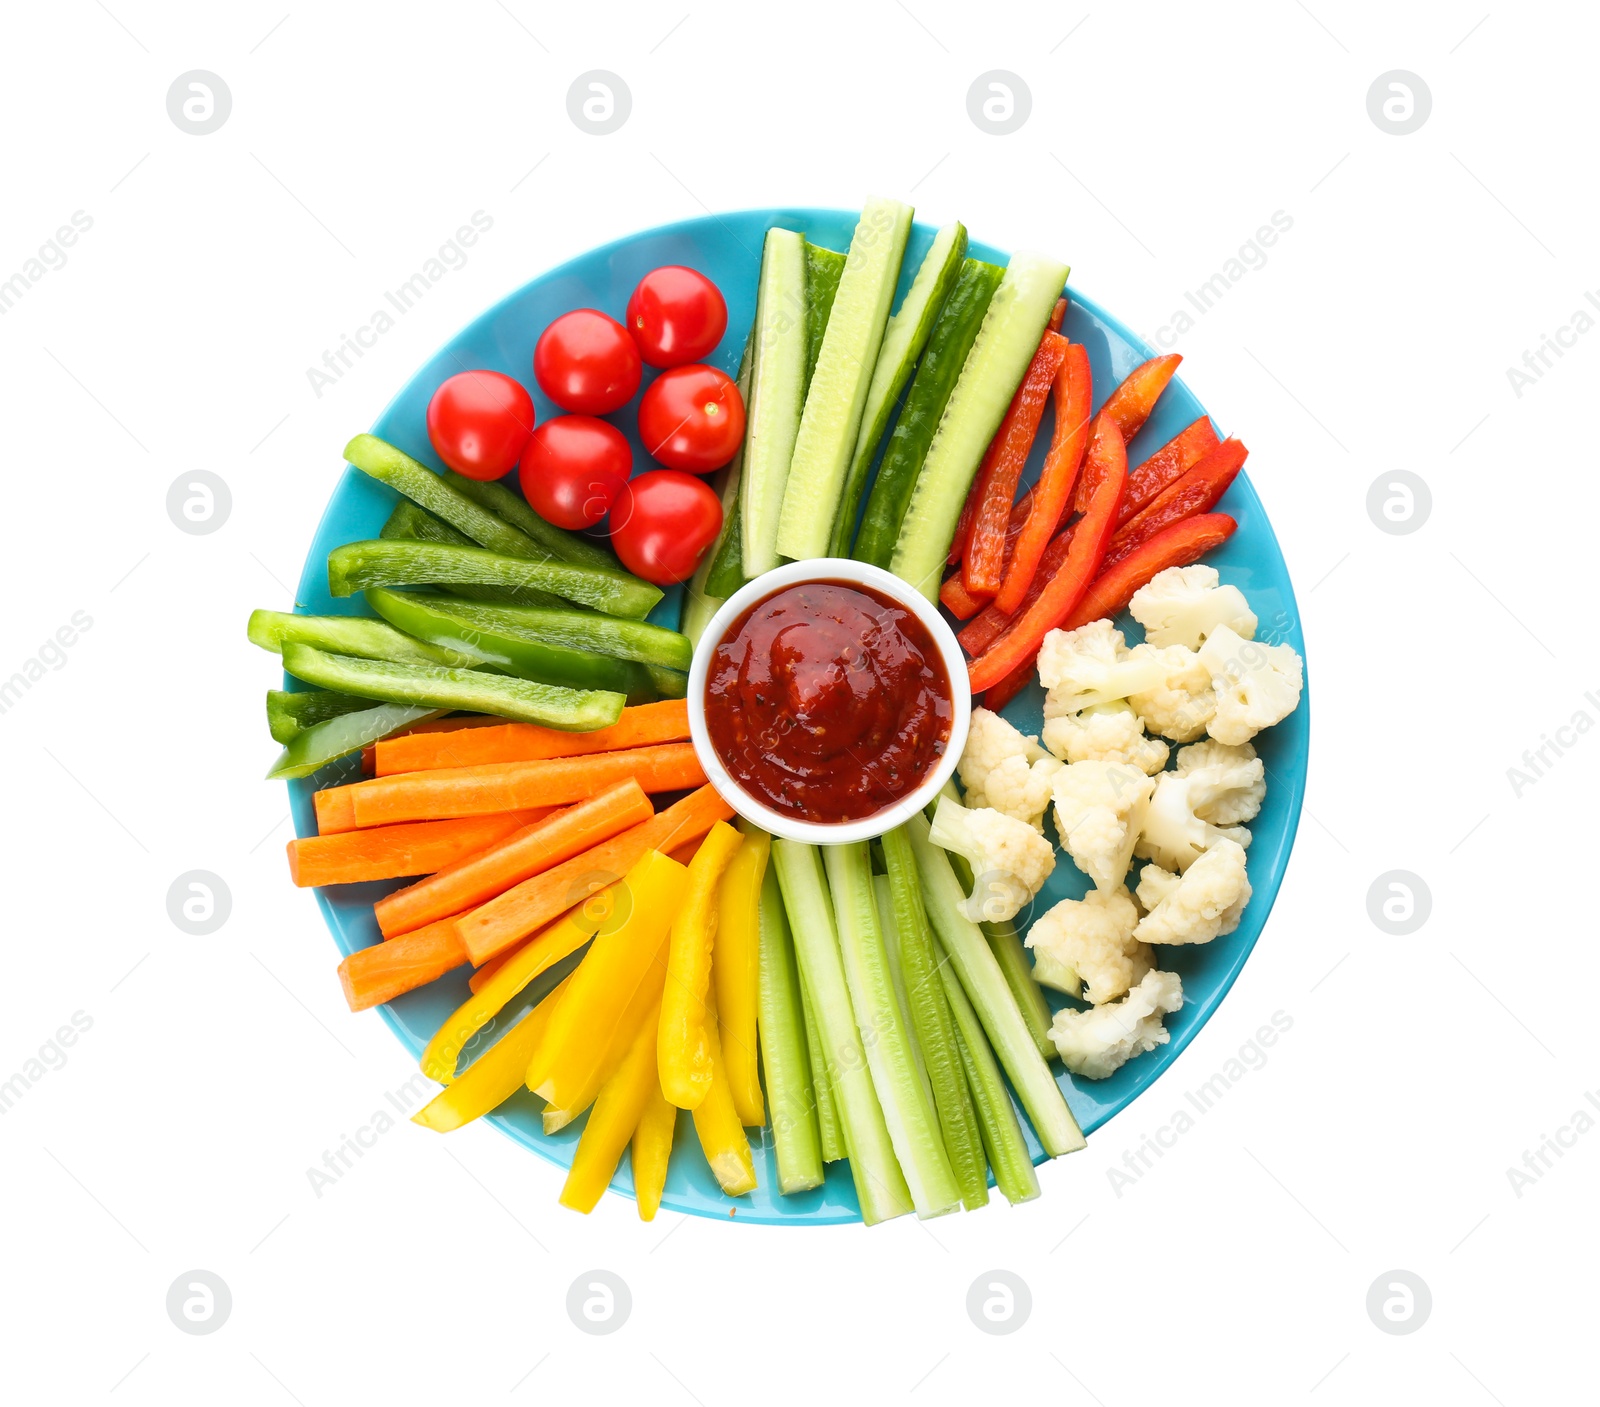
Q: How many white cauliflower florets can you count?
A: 12